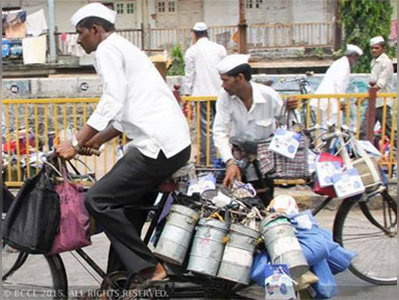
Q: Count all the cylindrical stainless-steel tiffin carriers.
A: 4